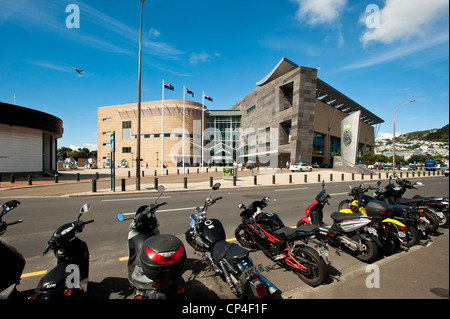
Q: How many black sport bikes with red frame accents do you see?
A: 1